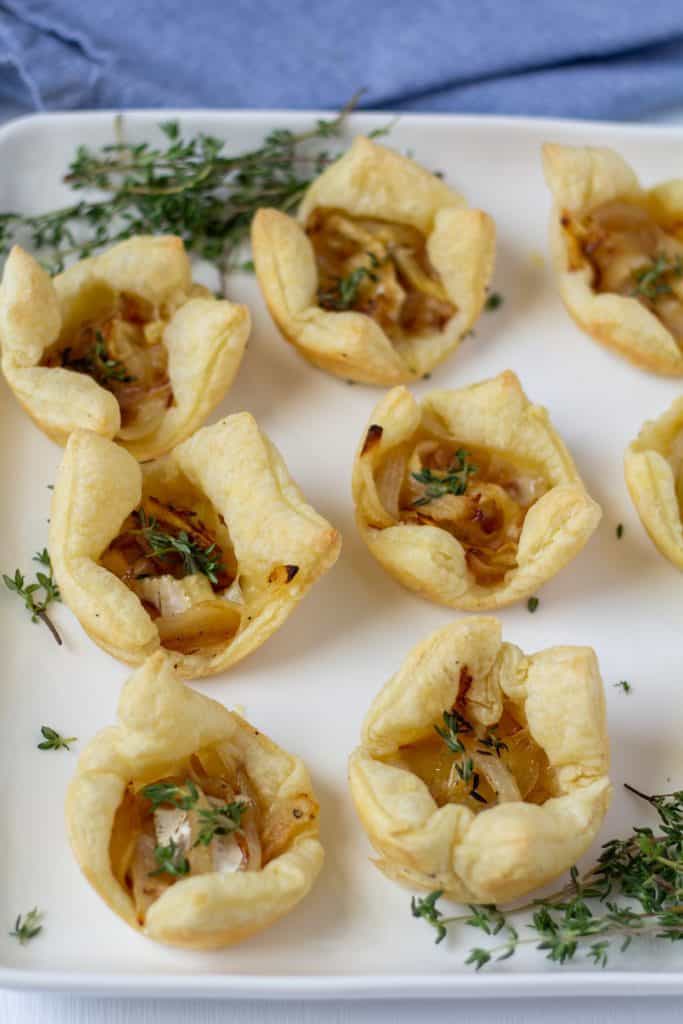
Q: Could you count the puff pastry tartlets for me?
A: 8